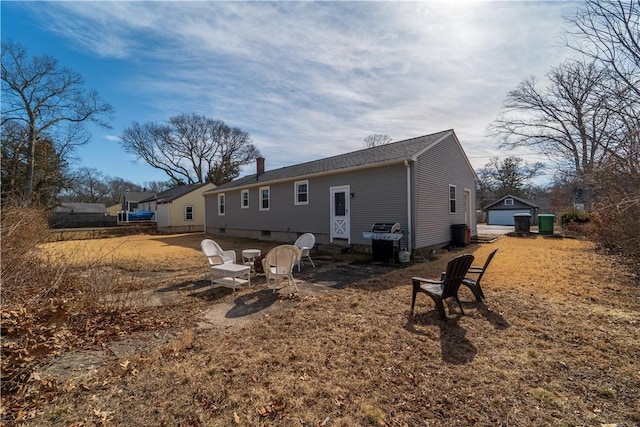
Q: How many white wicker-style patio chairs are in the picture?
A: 3